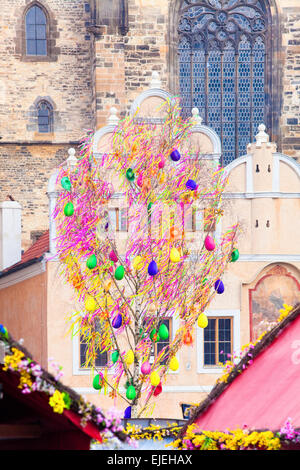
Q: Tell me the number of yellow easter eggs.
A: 7